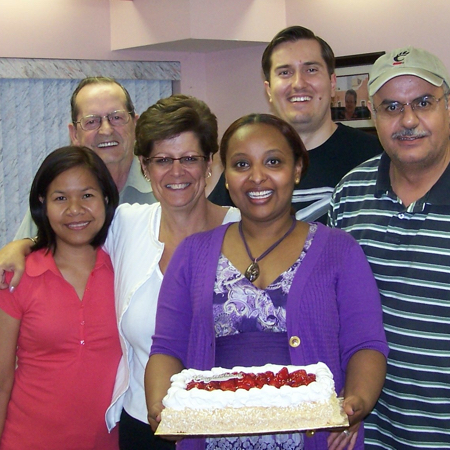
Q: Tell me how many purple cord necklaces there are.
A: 1